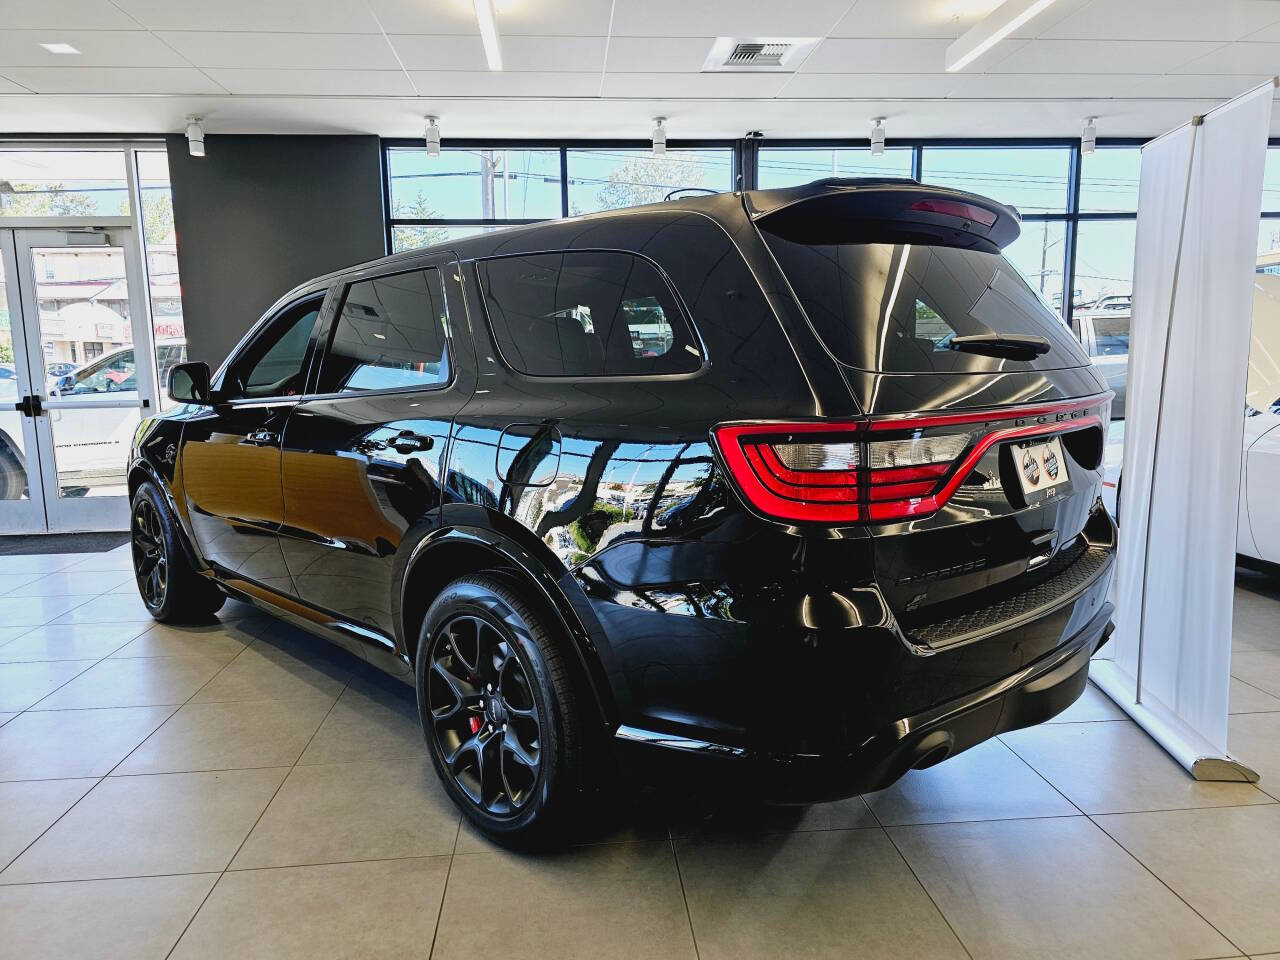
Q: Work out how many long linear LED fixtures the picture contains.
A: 2